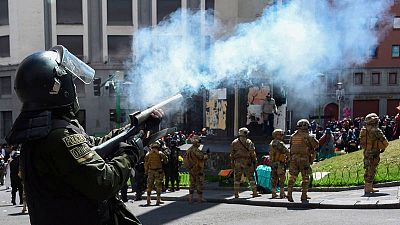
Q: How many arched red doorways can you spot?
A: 1